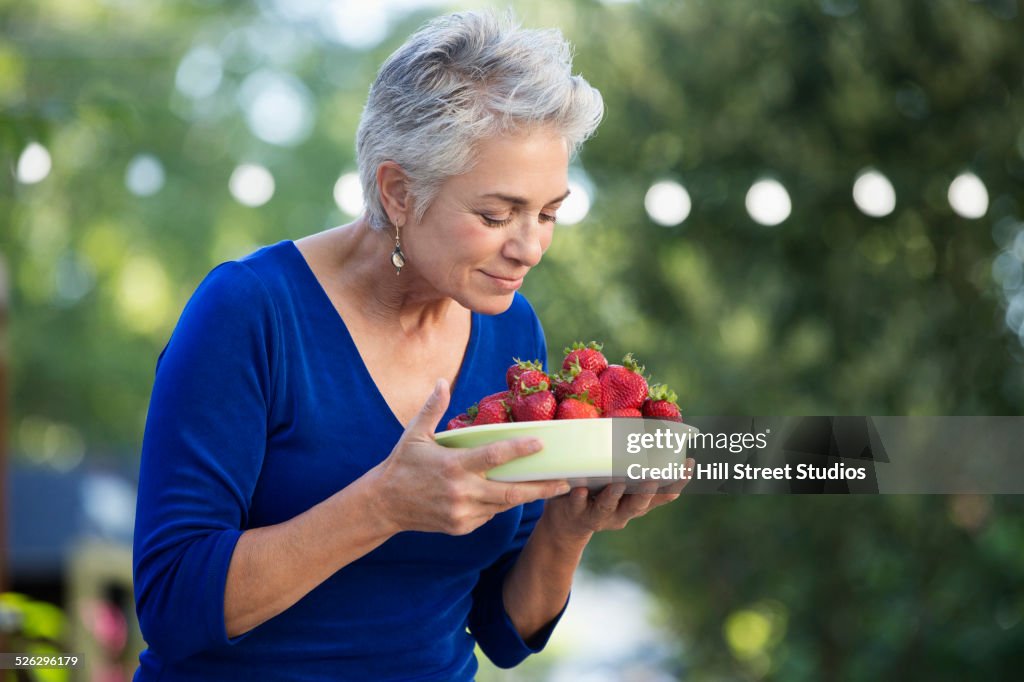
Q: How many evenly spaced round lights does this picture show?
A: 9